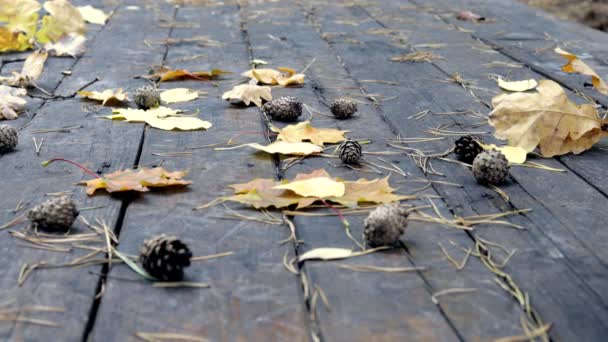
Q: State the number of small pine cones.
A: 10